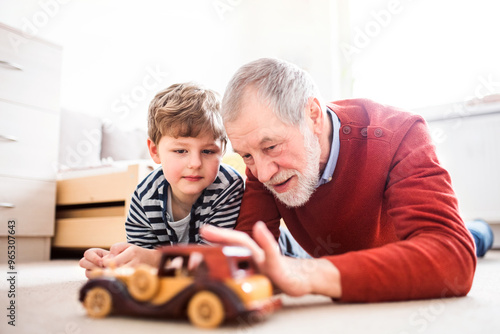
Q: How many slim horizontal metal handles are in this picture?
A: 3